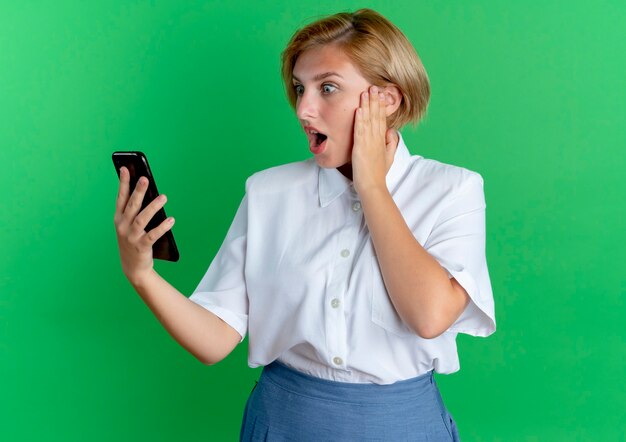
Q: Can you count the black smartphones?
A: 1